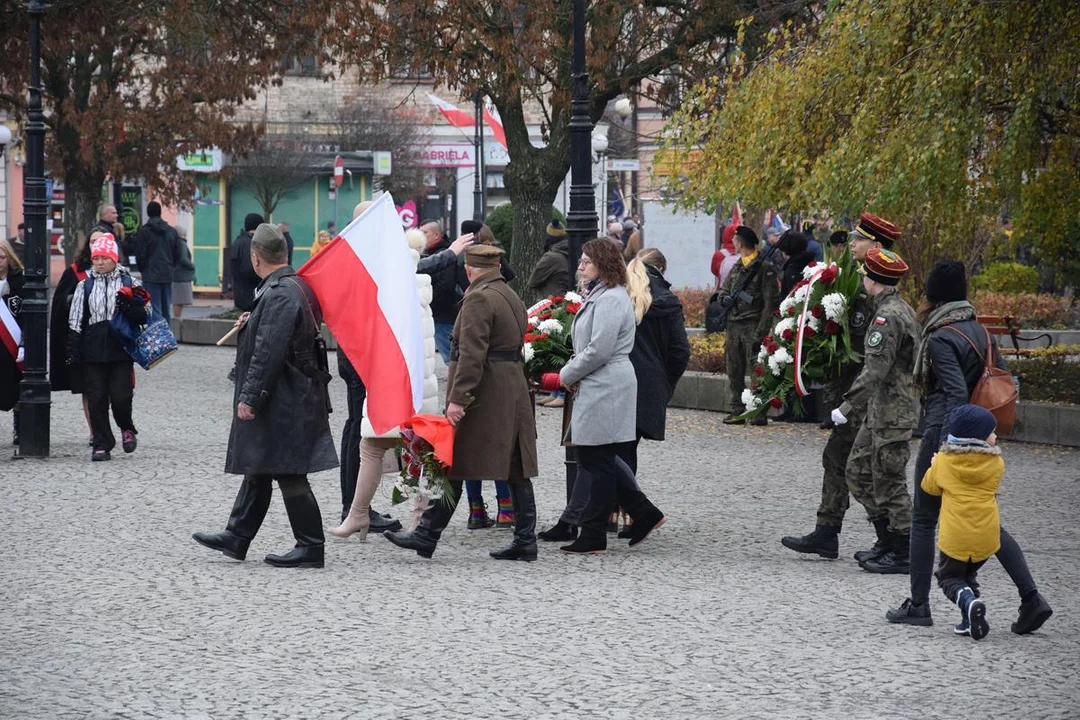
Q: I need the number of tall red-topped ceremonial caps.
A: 2